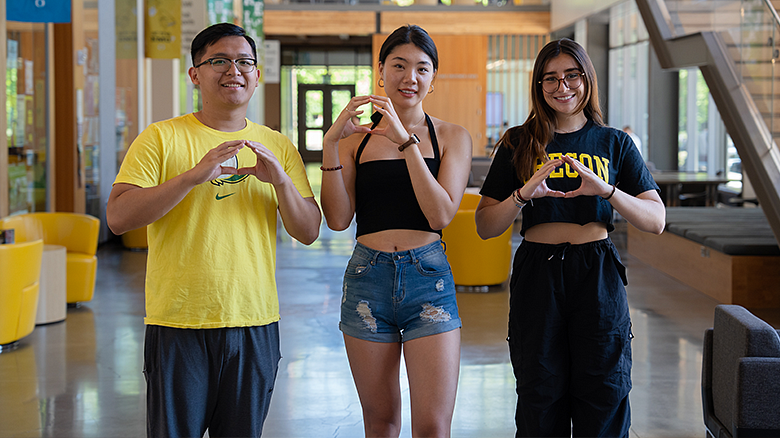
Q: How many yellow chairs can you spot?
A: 4